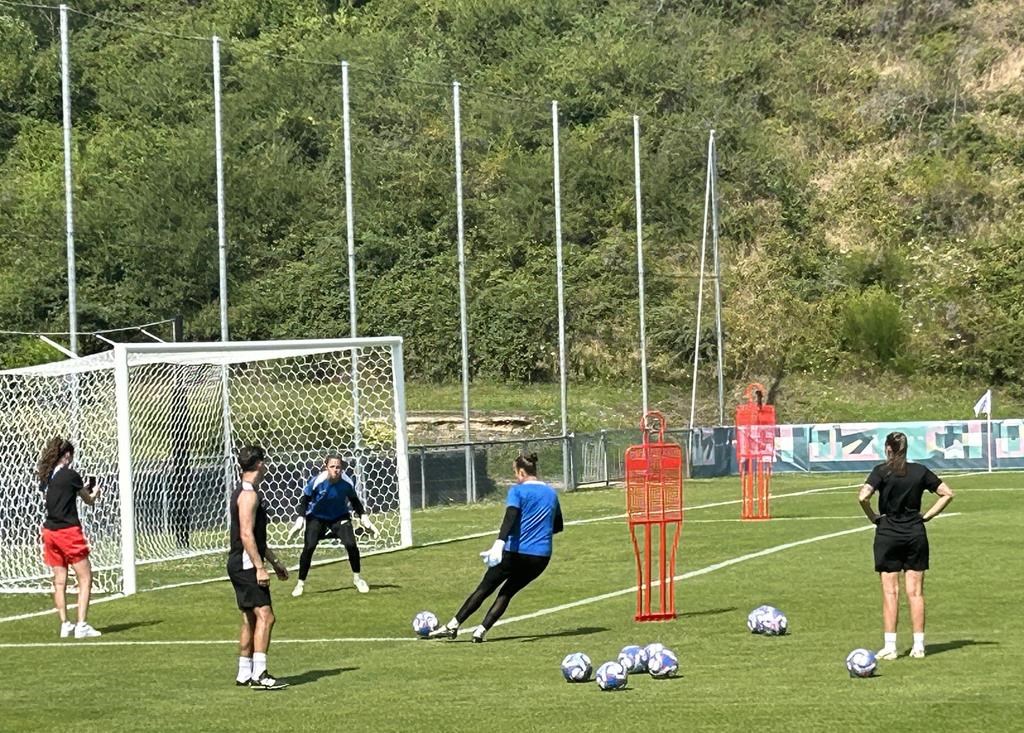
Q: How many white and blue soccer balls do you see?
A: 9